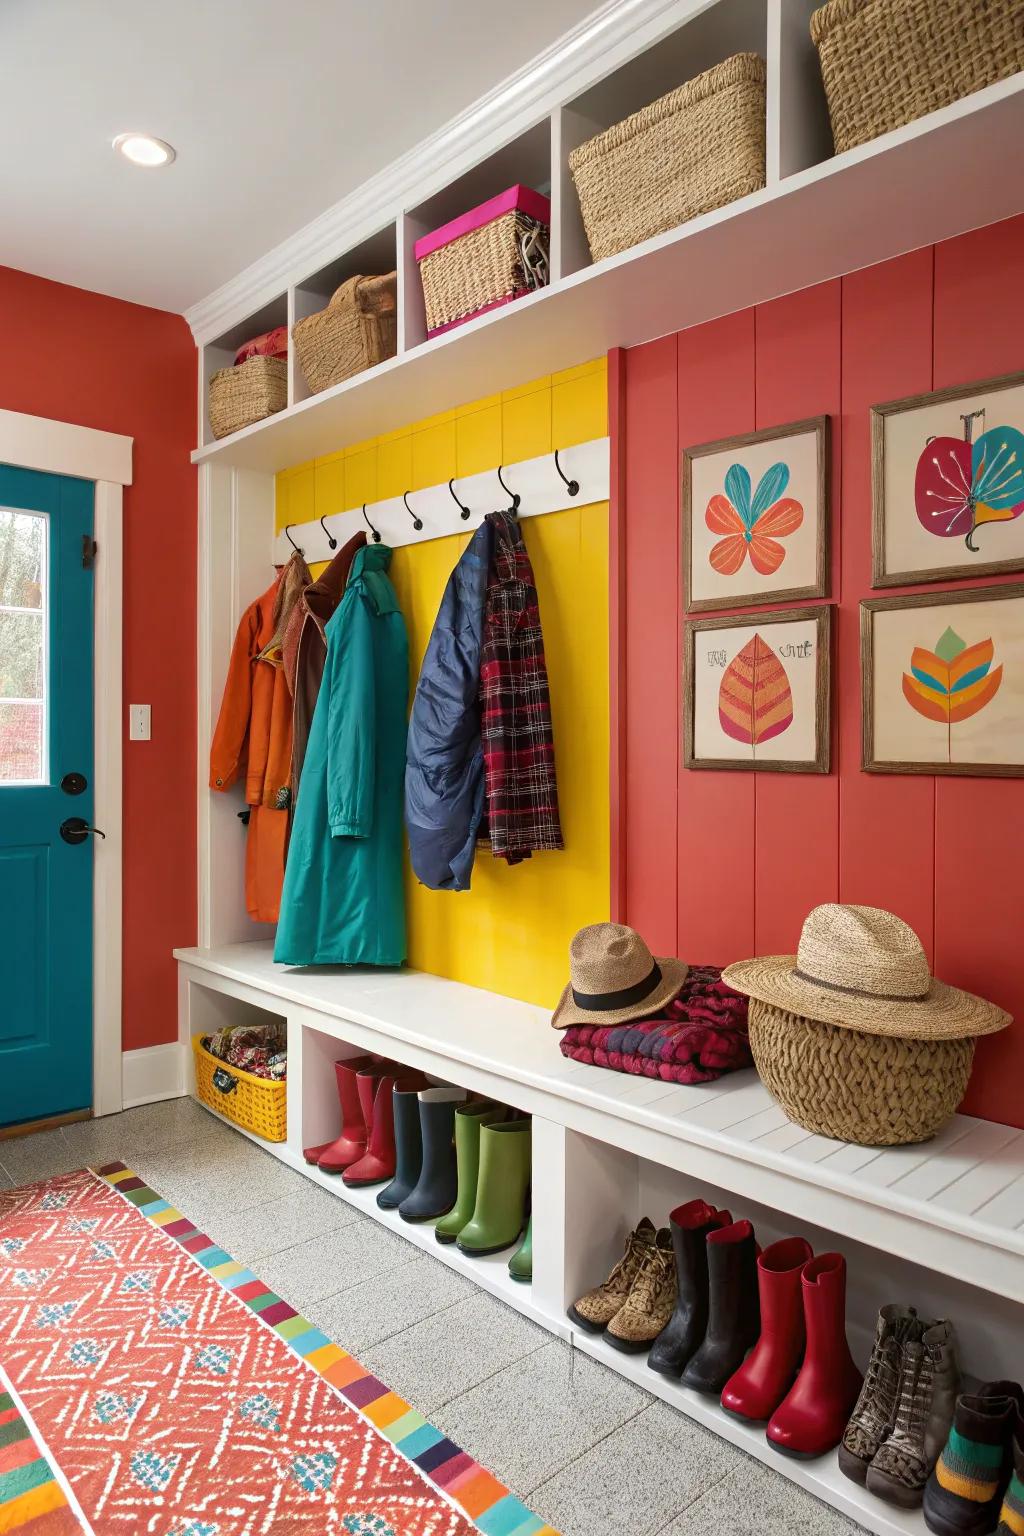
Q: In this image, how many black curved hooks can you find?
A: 7